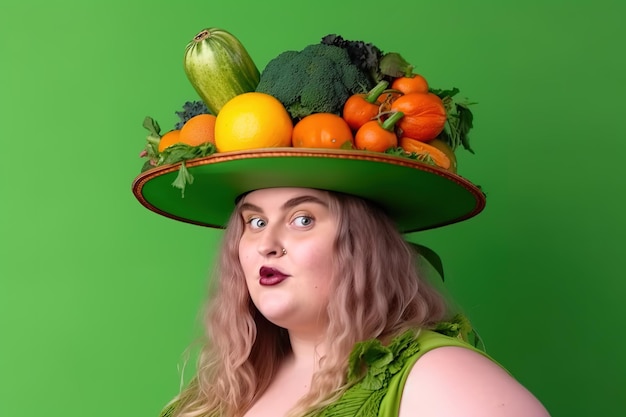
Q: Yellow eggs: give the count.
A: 0